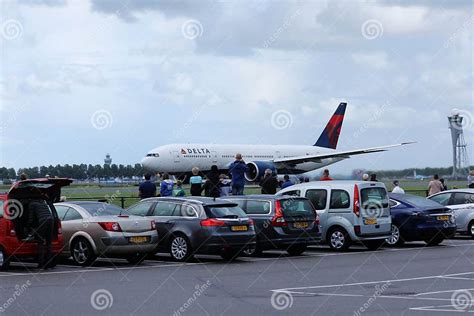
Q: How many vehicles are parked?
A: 7